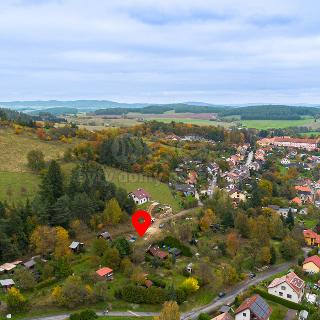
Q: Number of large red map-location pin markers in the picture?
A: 1